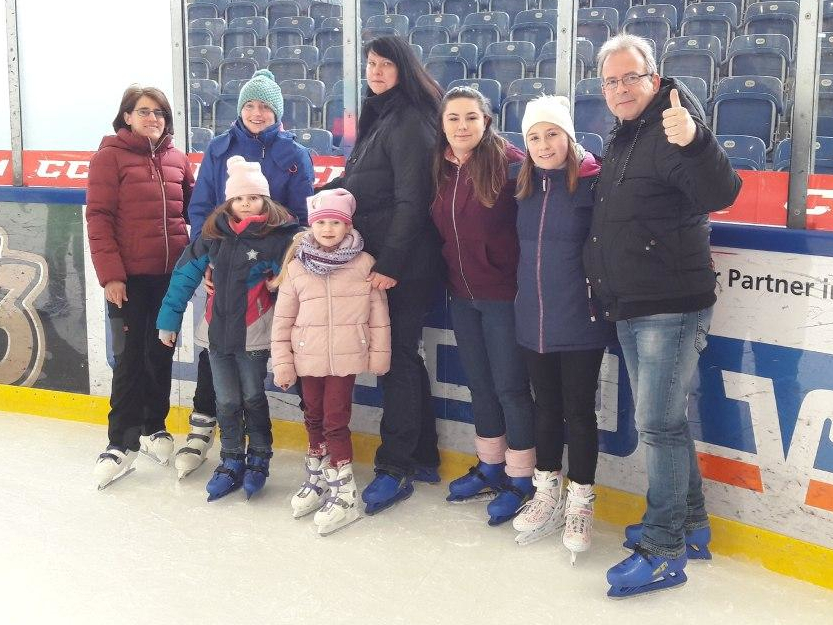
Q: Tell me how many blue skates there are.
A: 8